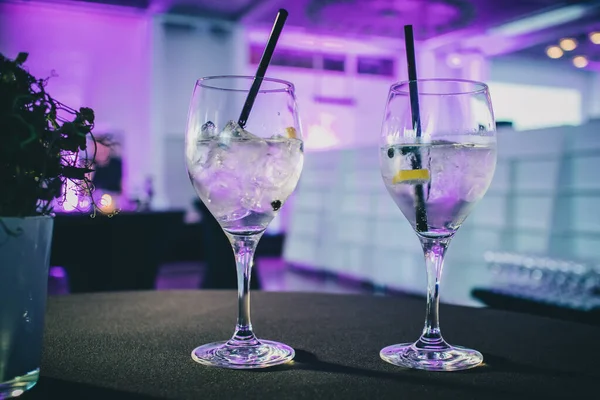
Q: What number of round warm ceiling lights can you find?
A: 4